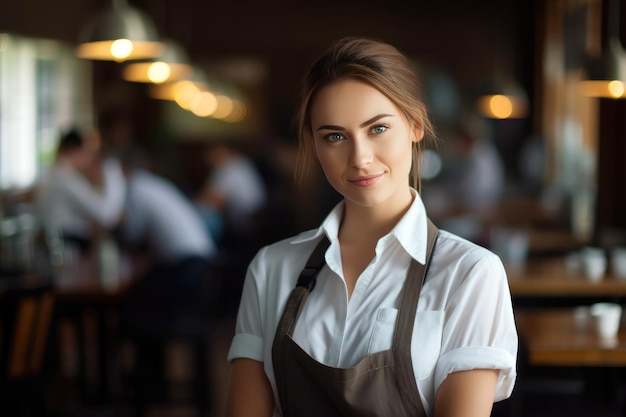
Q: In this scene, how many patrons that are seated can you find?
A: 3